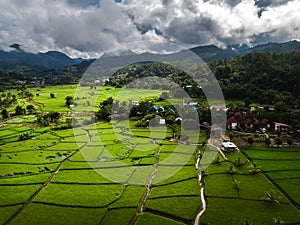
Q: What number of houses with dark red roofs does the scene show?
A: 3